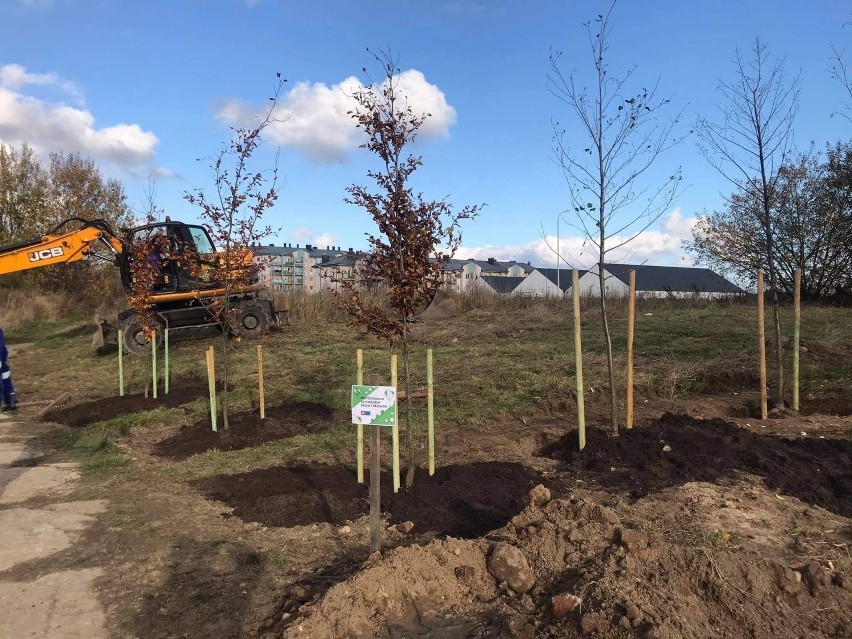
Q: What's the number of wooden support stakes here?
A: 13